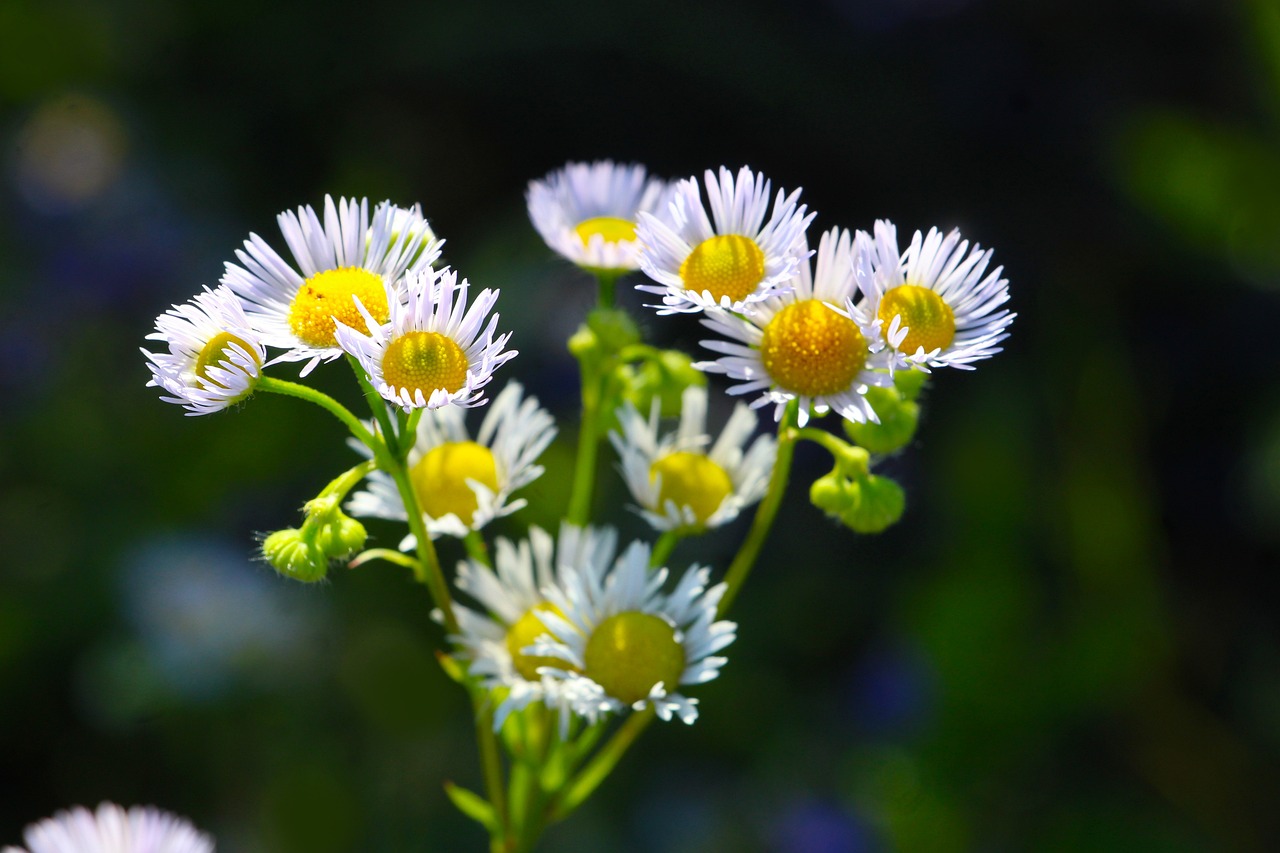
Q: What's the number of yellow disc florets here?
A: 11